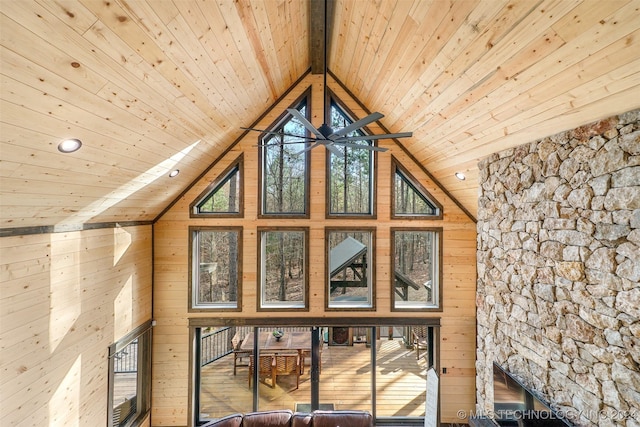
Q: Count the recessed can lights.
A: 3